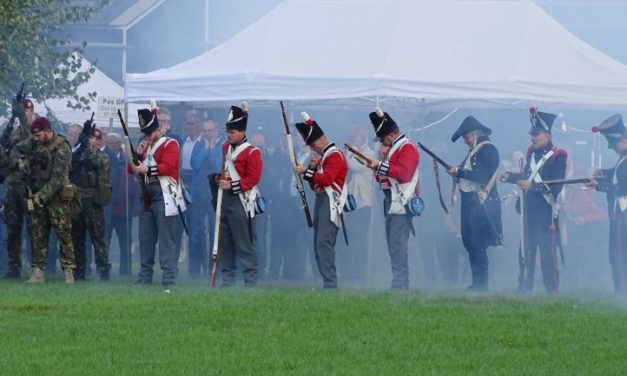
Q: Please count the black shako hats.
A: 6